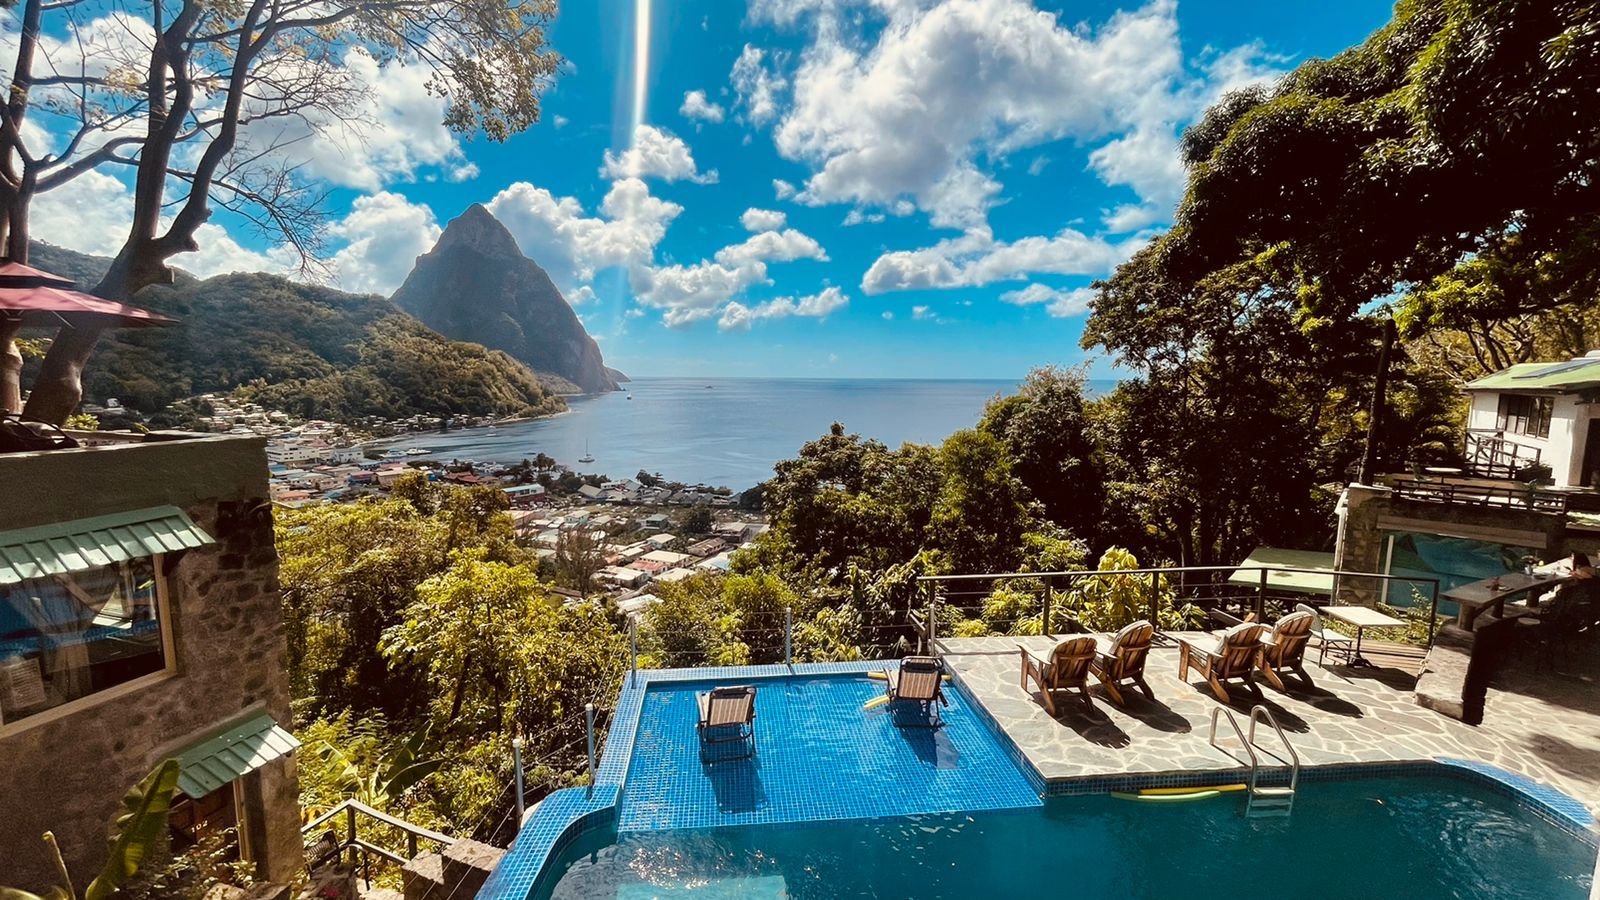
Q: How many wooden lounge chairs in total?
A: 4